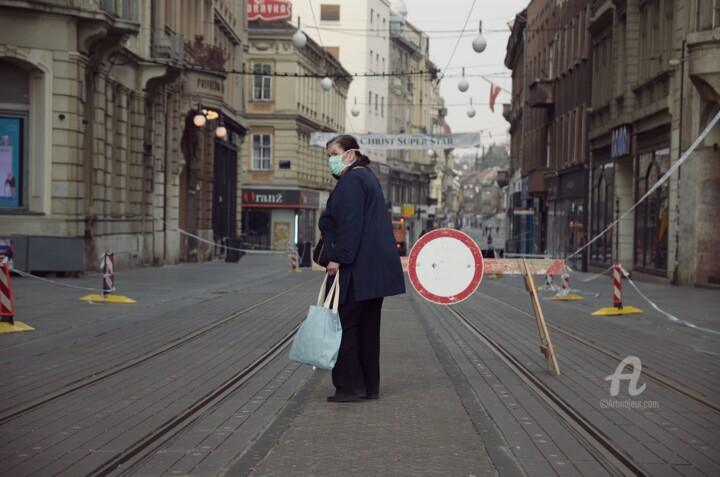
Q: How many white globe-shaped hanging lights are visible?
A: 6